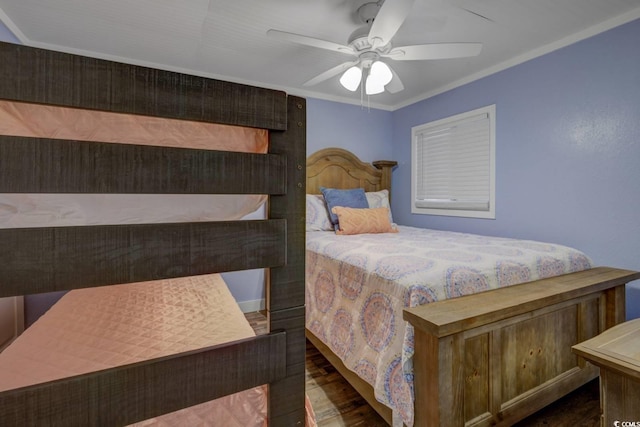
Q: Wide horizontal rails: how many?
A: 4